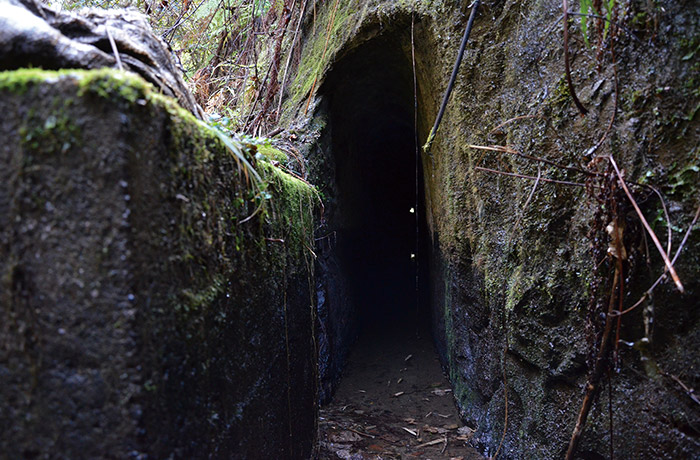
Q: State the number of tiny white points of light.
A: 2